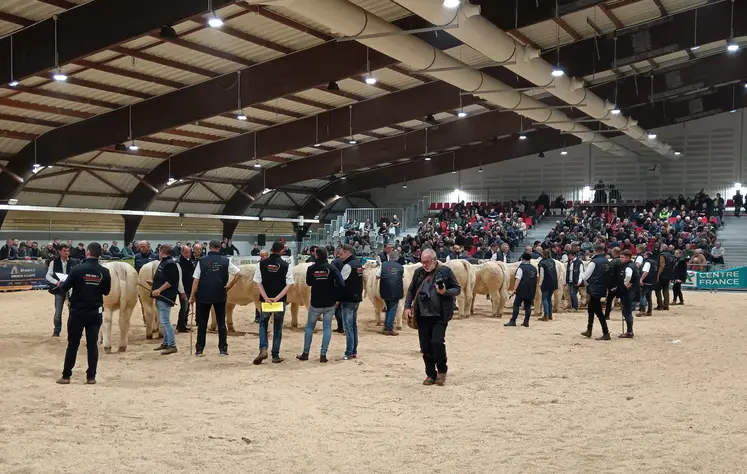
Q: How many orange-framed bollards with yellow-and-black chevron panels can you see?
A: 0